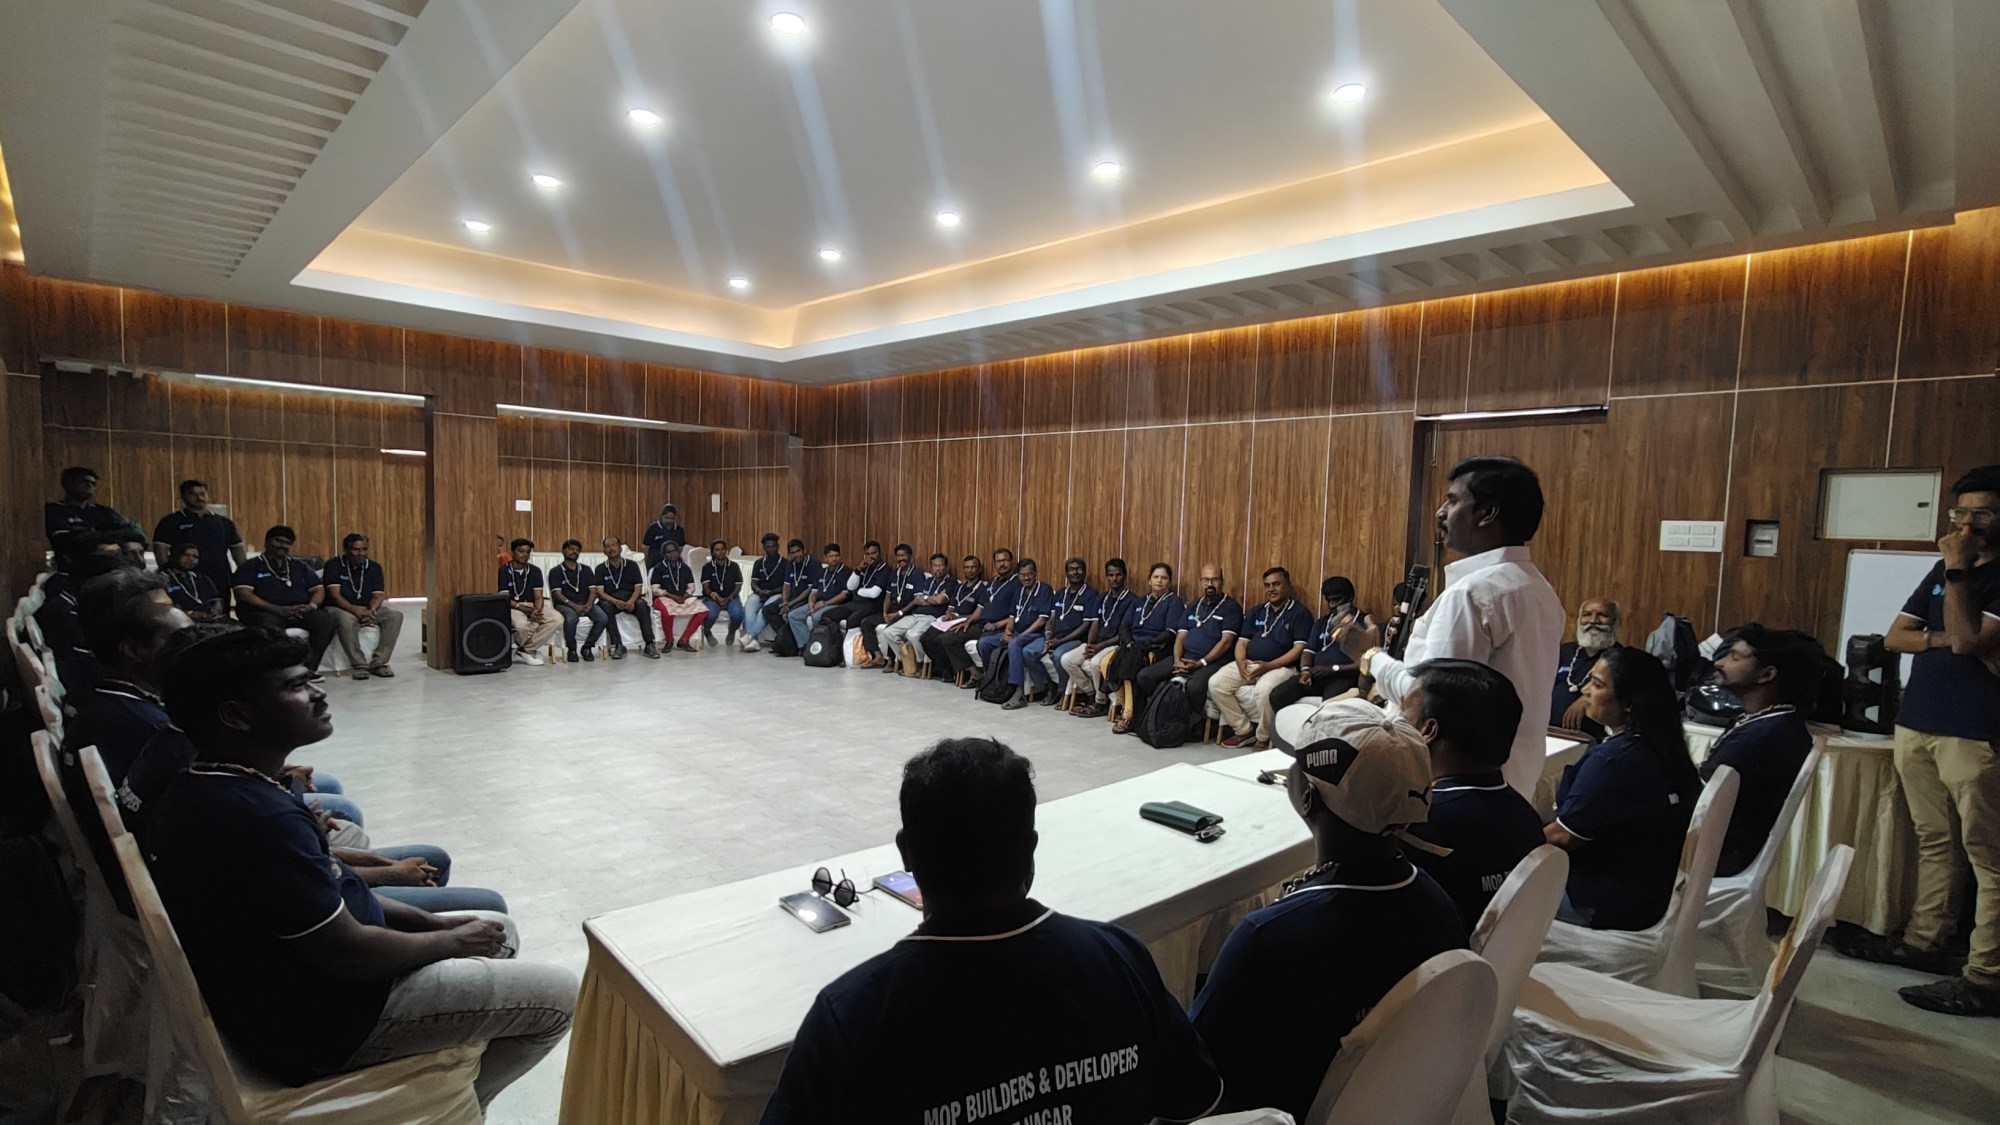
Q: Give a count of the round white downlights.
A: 9